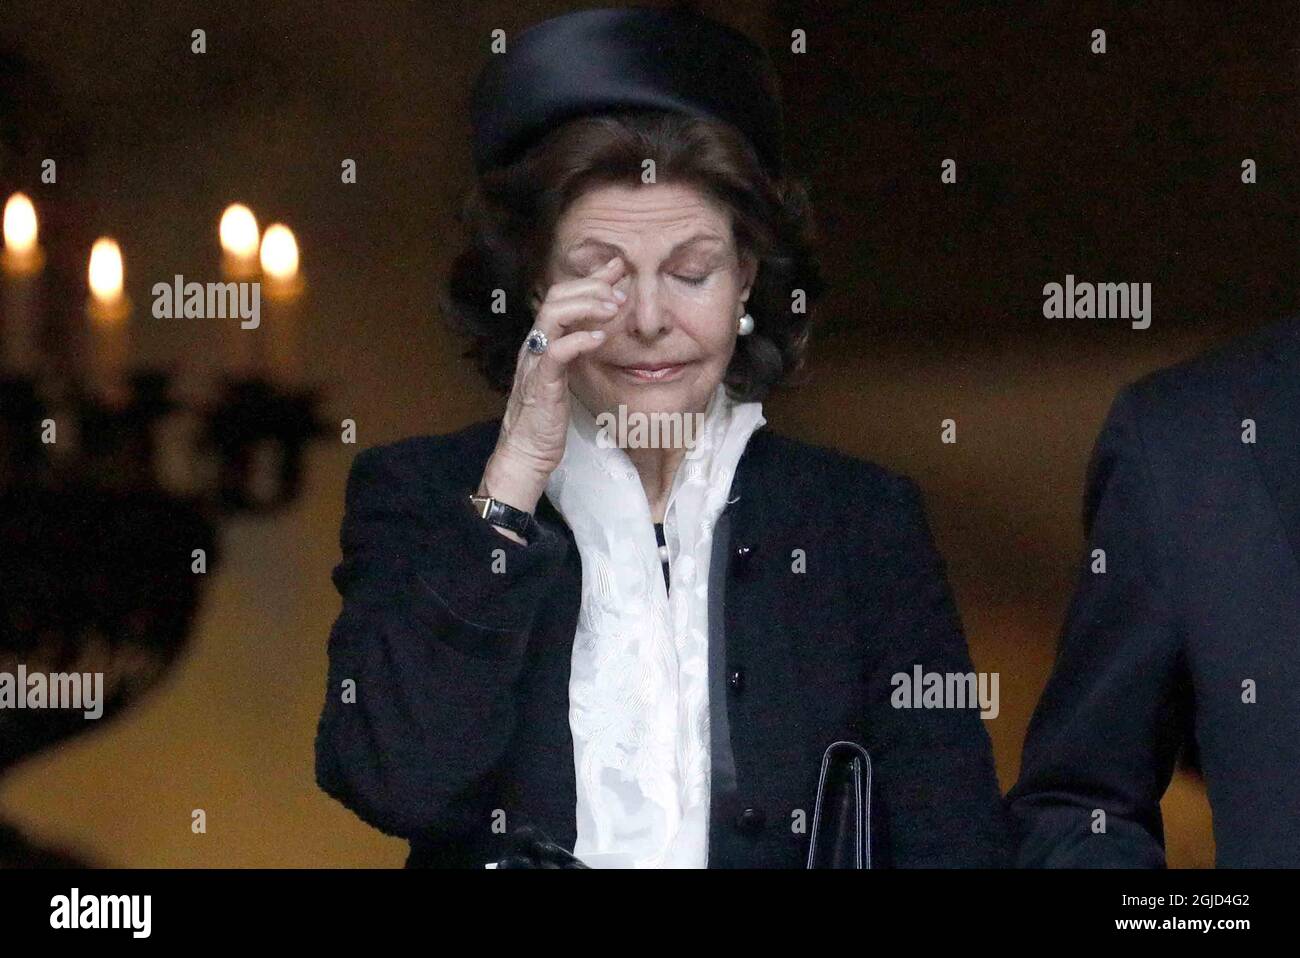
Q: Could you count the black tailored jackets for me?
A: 2